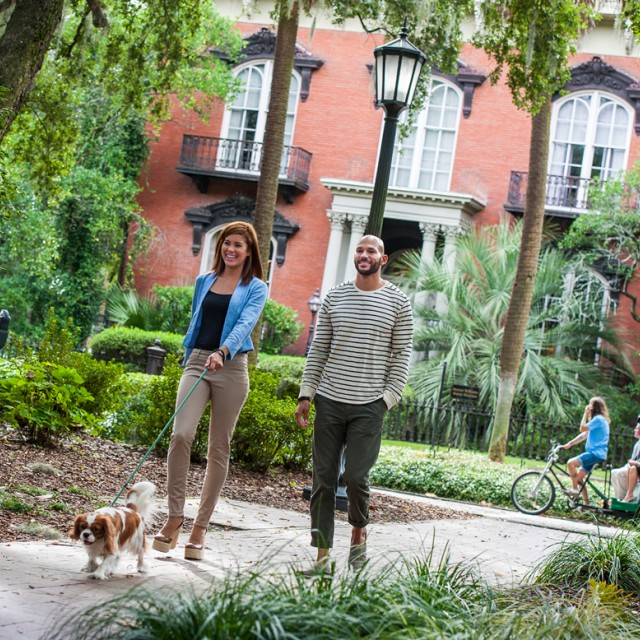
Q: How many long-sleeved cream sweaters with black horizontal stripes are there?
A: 1